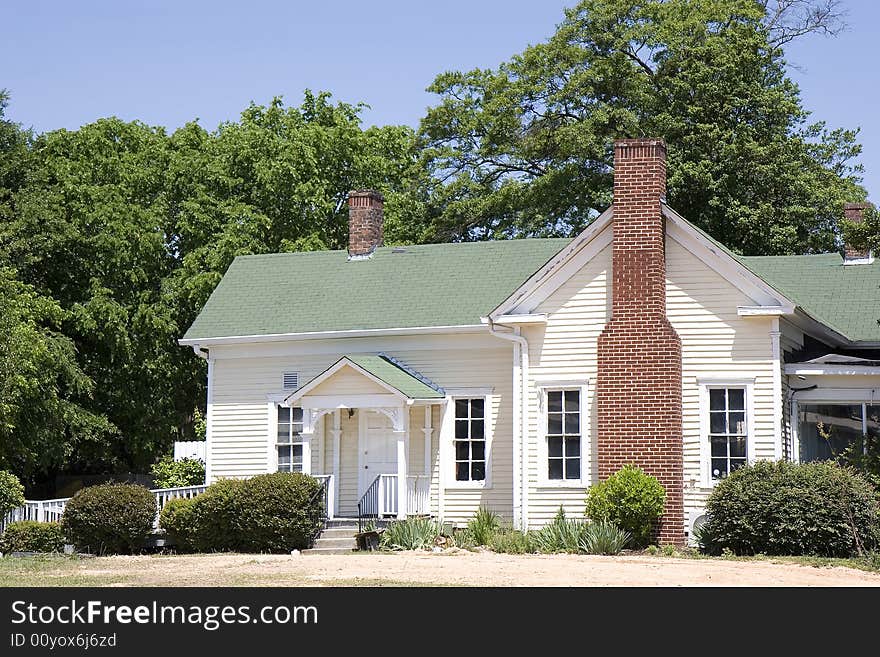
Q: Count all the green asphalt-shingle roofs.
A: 3